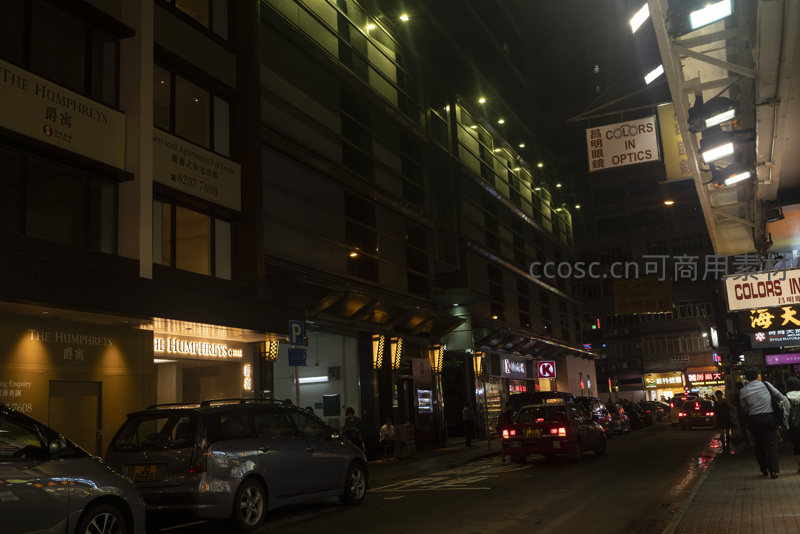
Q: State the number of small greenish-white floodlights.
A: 14